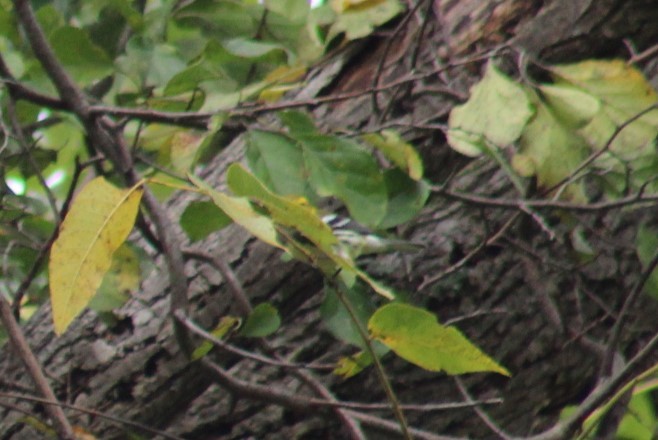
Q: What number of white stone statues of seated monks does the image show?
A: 0